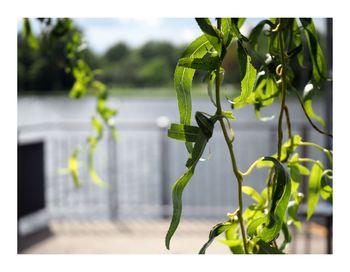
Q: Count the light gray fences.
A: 1